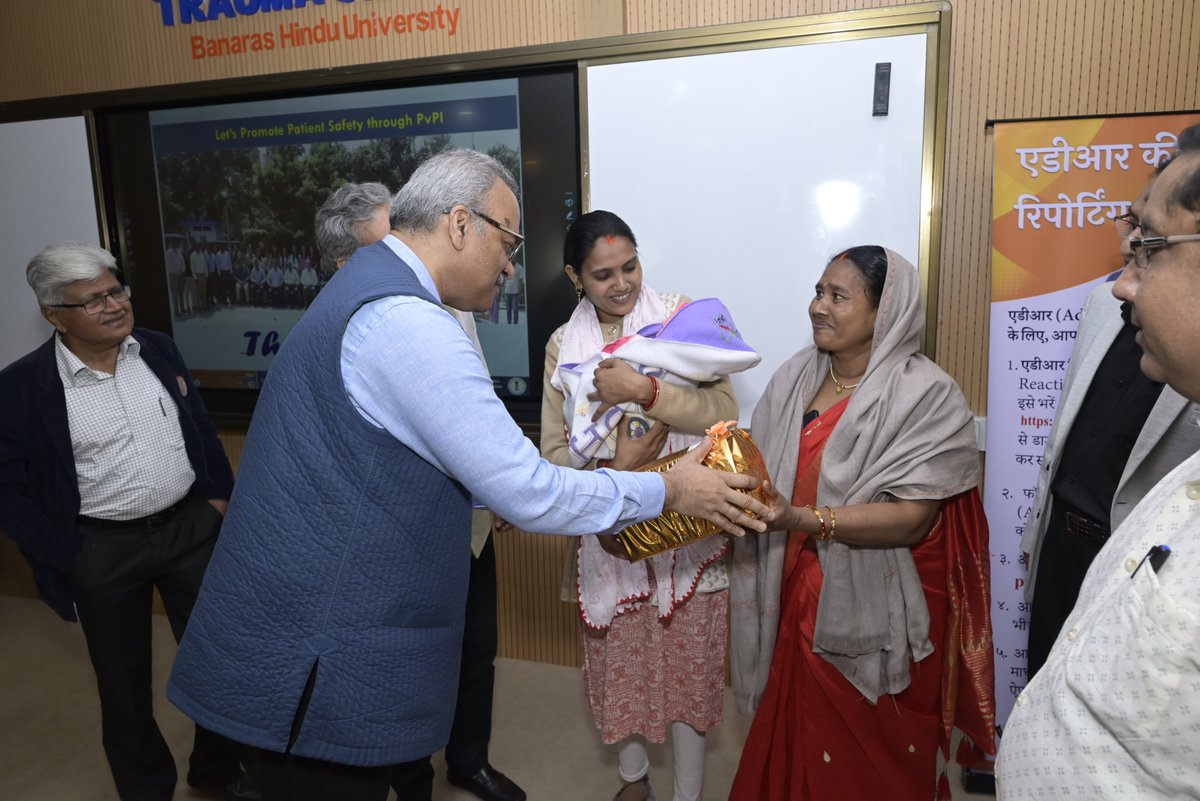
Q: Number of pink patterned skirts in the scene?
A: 1